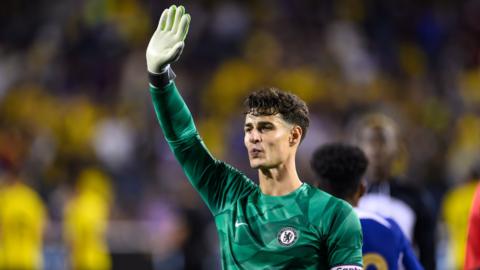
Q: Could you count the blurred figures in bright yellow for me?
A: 3